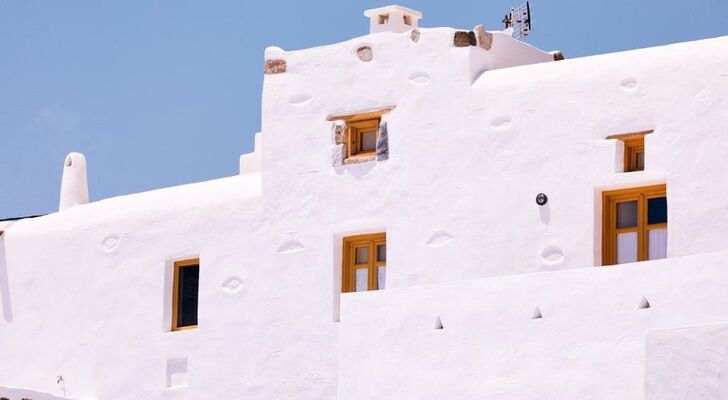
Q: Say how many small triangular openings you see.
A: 3